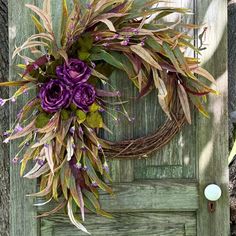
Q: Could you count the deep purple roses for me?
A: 3